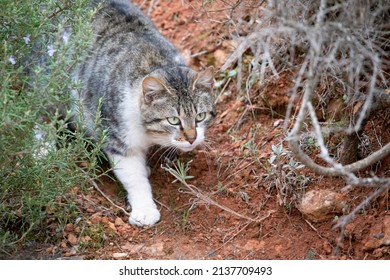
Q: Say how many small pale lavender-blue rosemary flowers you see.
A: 5